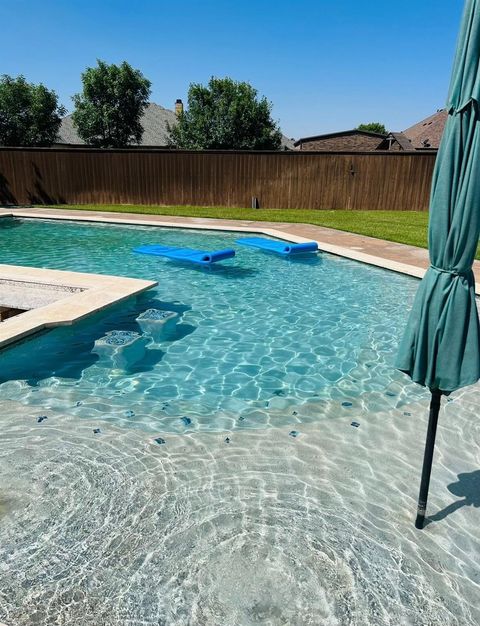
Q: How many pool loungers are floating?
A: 2